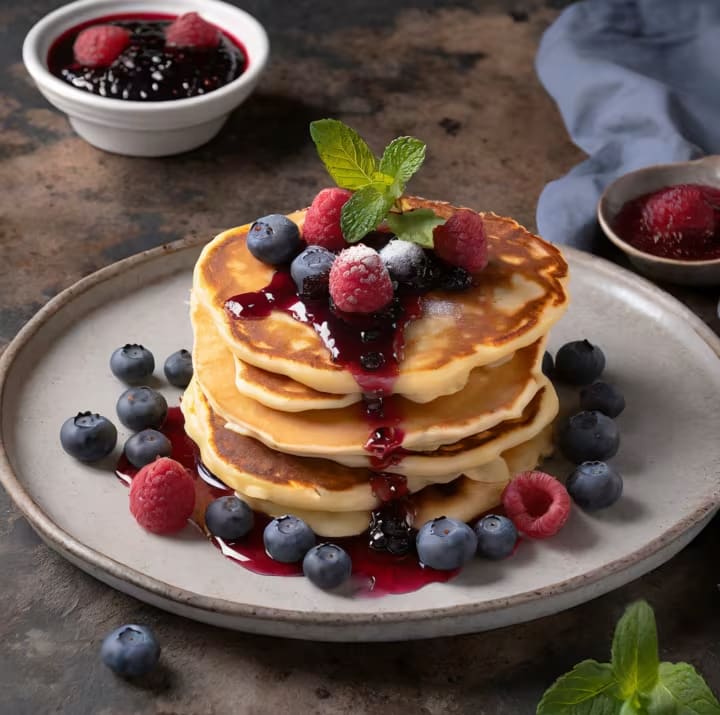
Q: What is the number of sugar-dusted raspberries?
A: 1